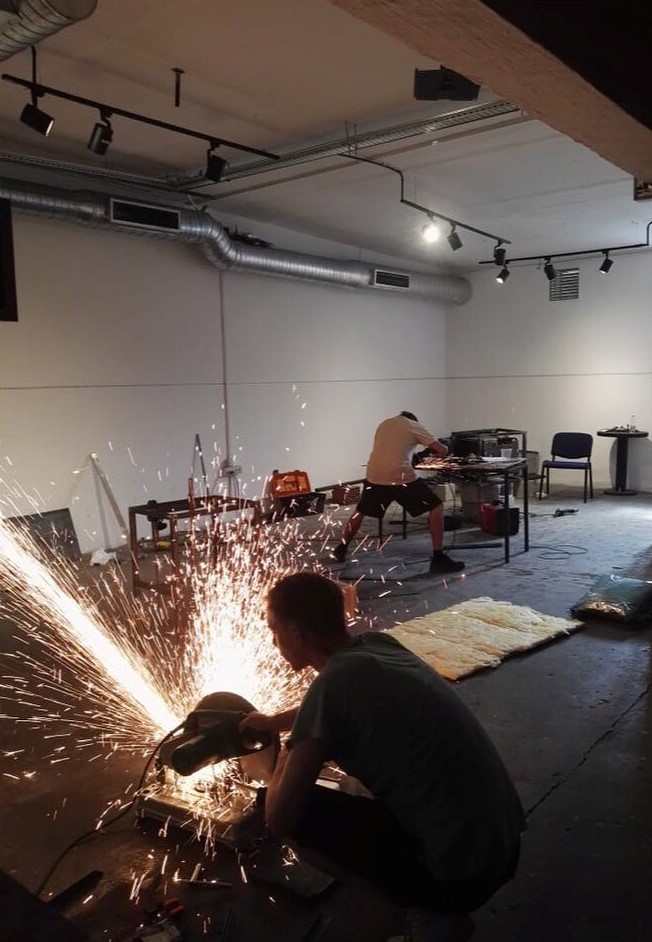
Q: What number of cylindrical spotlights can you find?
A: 9